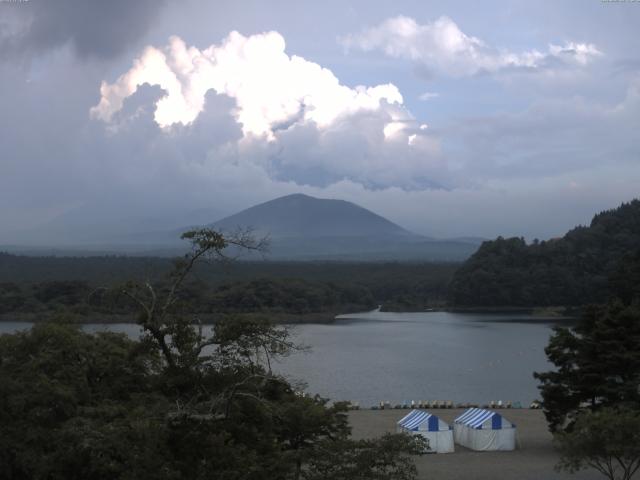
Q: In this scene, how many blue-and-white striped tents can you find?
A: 2